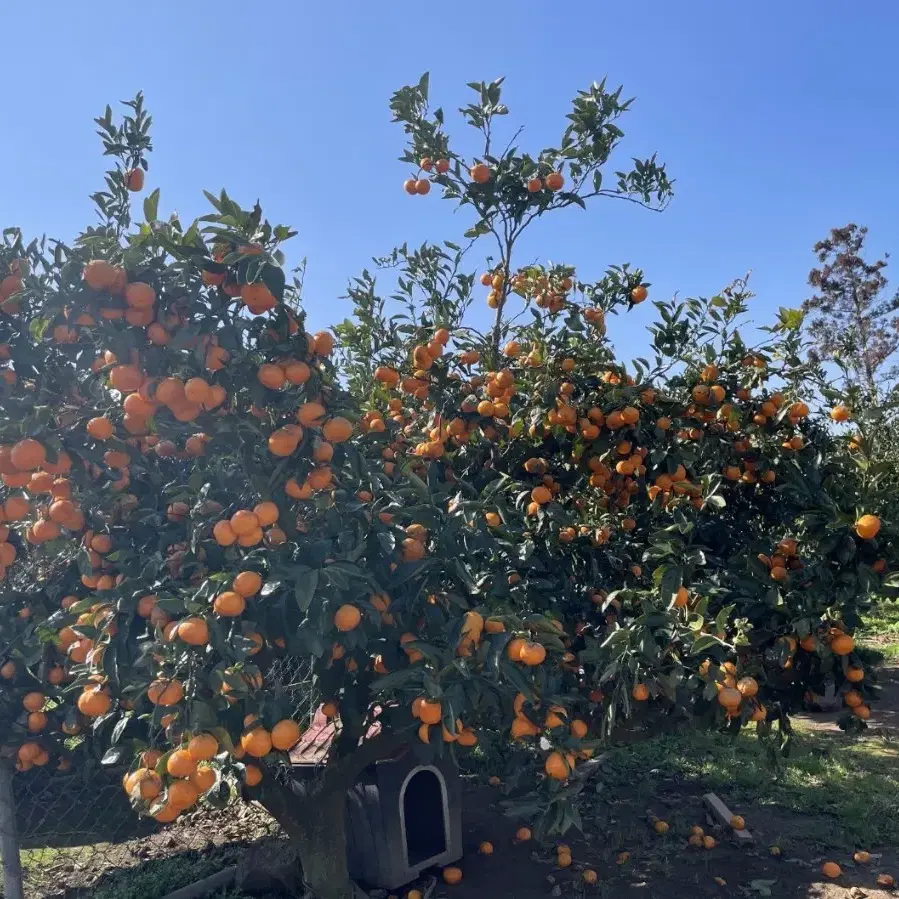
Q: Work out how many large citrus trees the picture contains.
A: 2